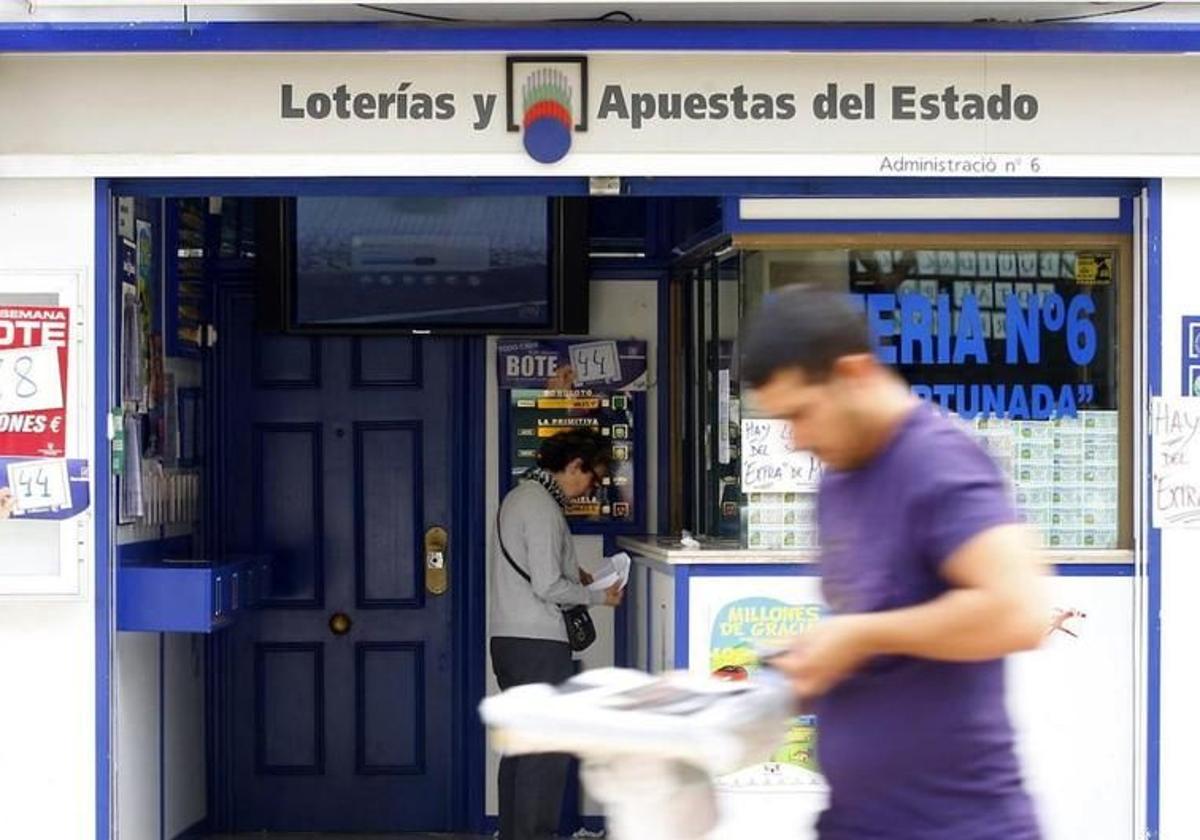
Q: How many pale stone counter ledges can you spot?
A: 1